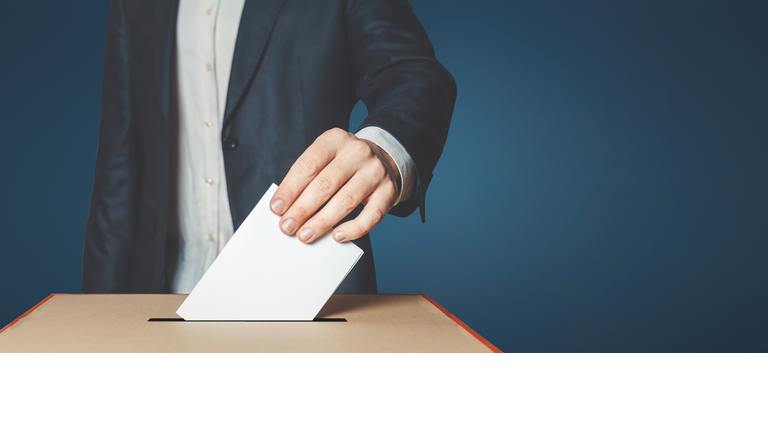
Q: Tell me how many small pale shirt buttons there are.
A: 5